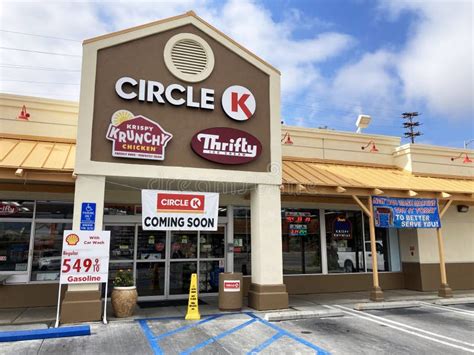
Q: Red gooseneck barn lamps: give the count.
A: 4